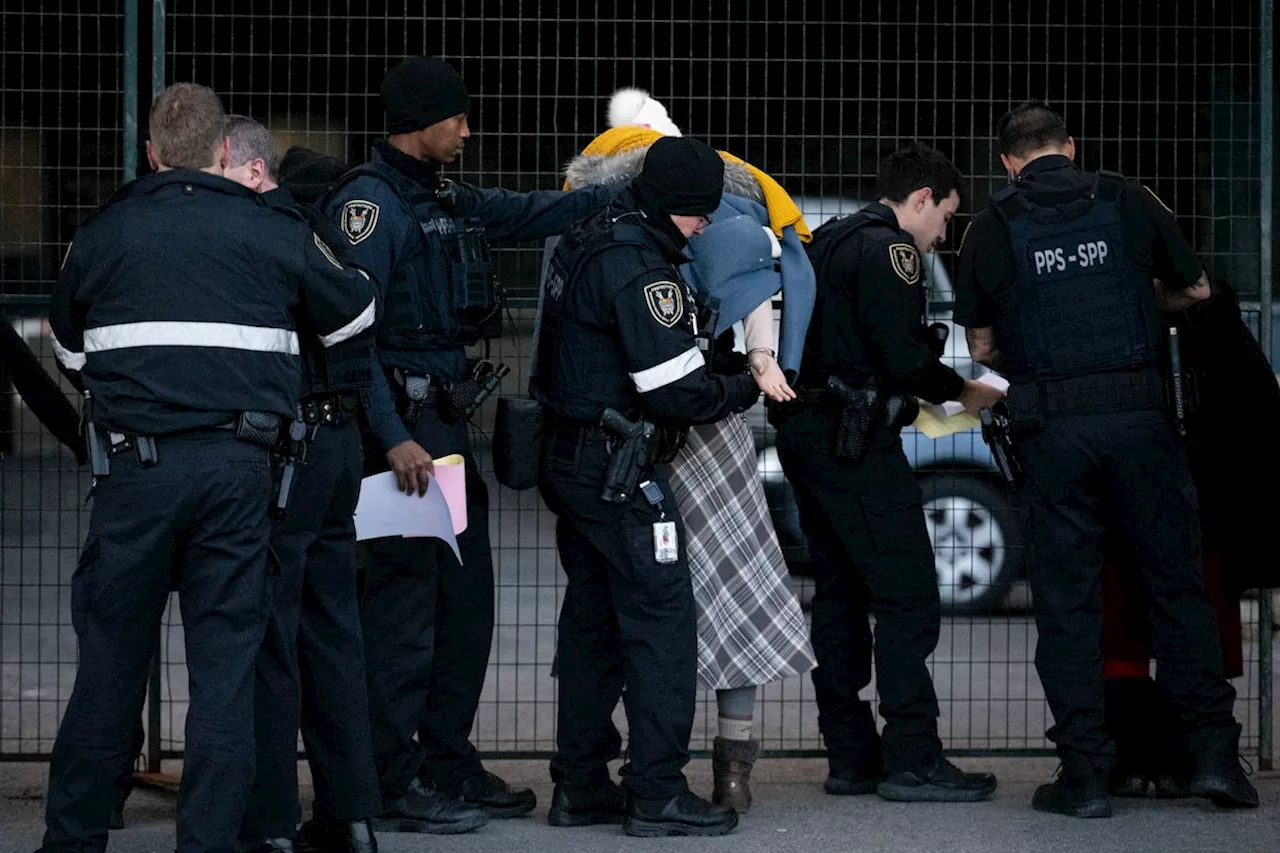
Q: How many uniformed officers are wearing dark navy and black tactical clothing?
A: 6